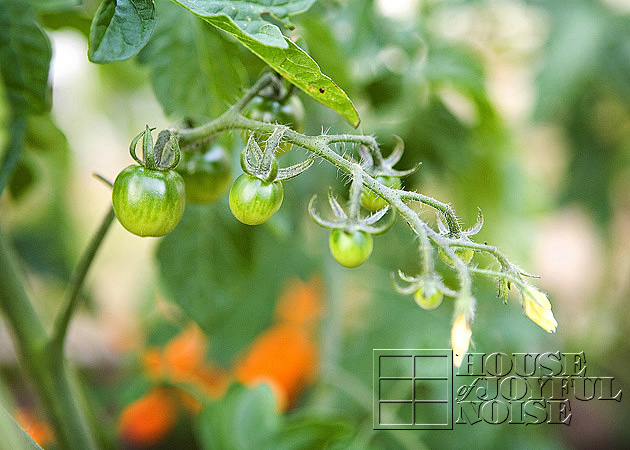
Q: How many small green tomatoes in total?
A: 8